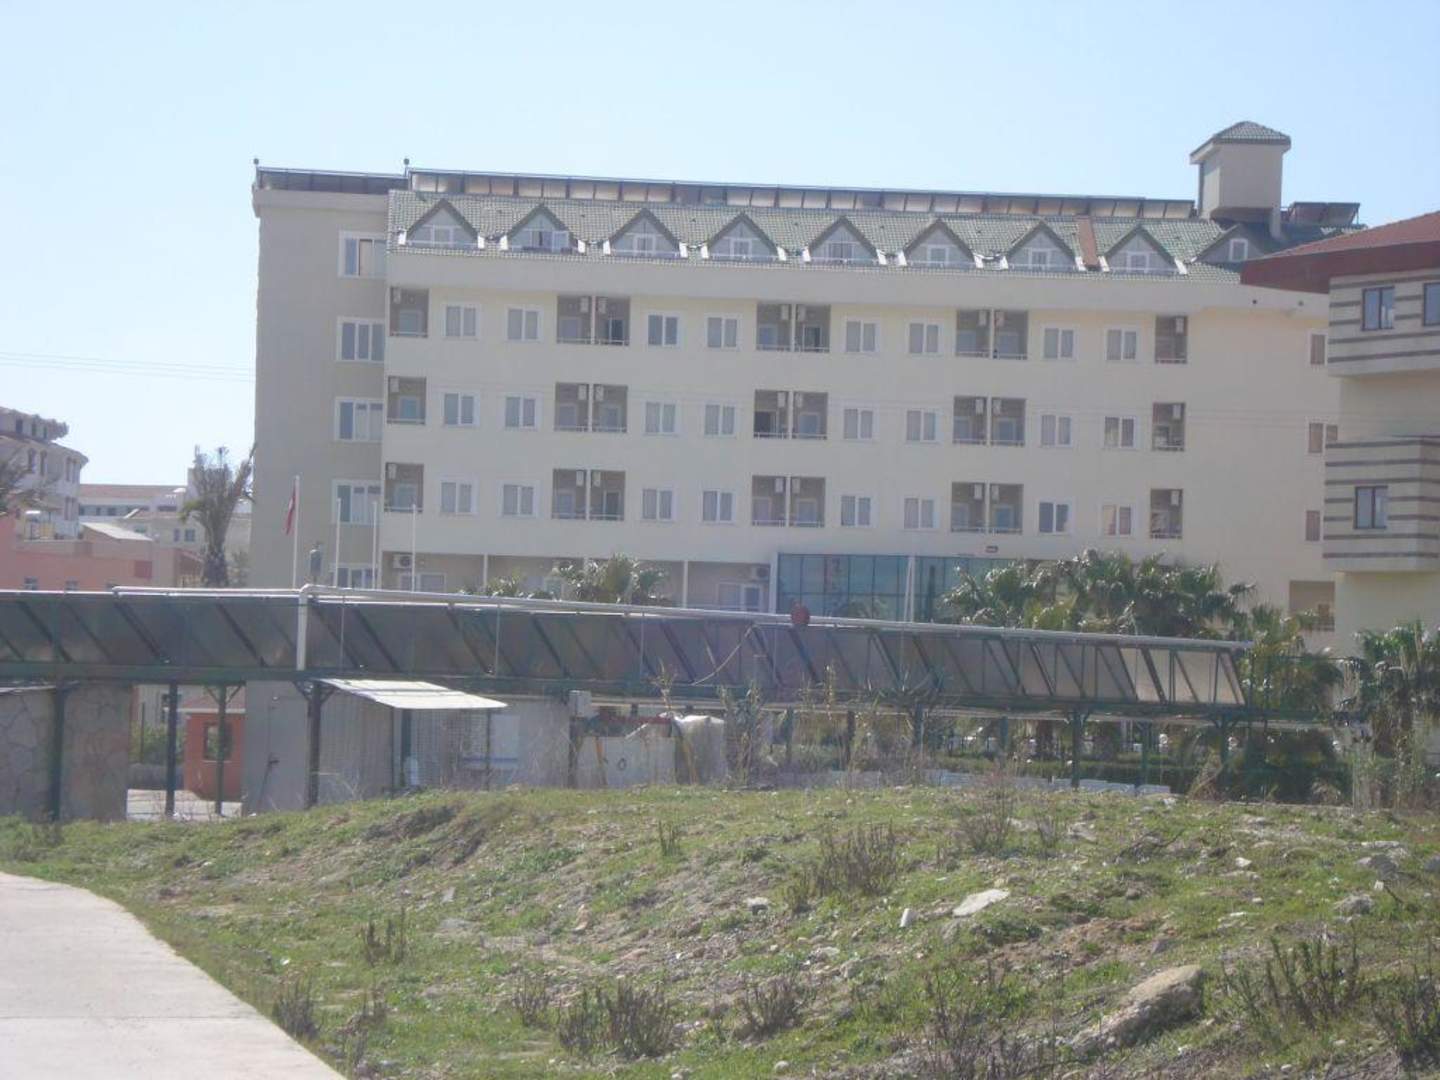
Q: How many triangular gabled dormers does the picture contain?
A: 9